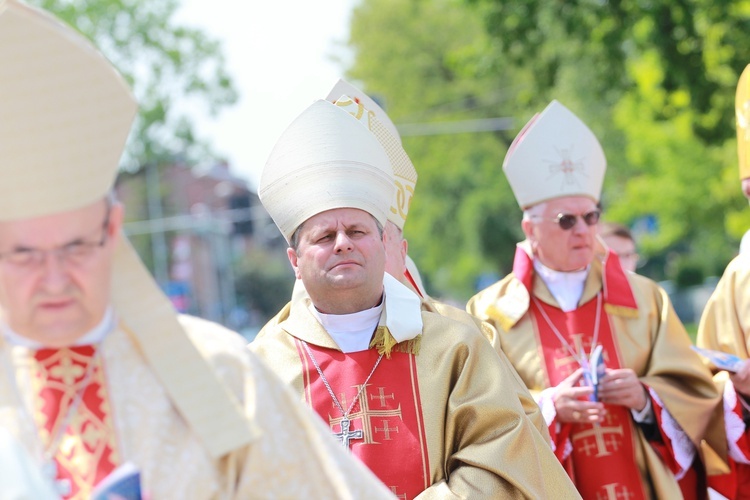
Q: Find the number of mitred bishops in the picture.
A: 5